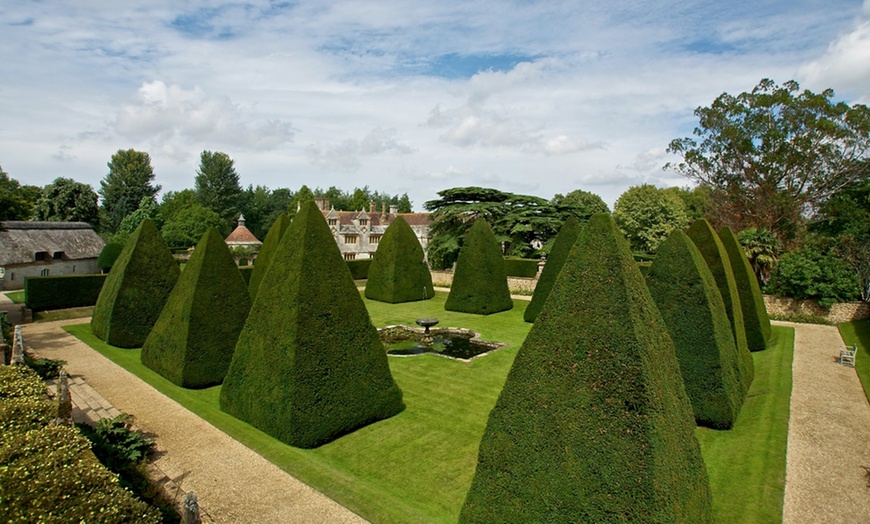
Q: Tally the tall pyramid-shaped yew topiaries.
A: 11